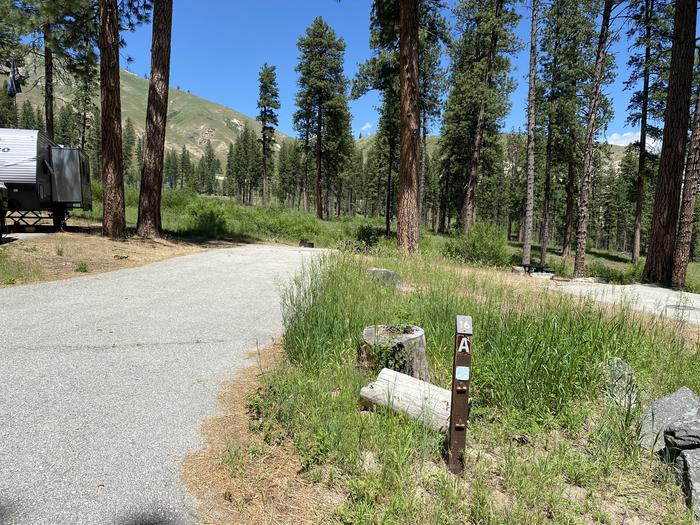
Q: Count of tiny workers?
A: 0